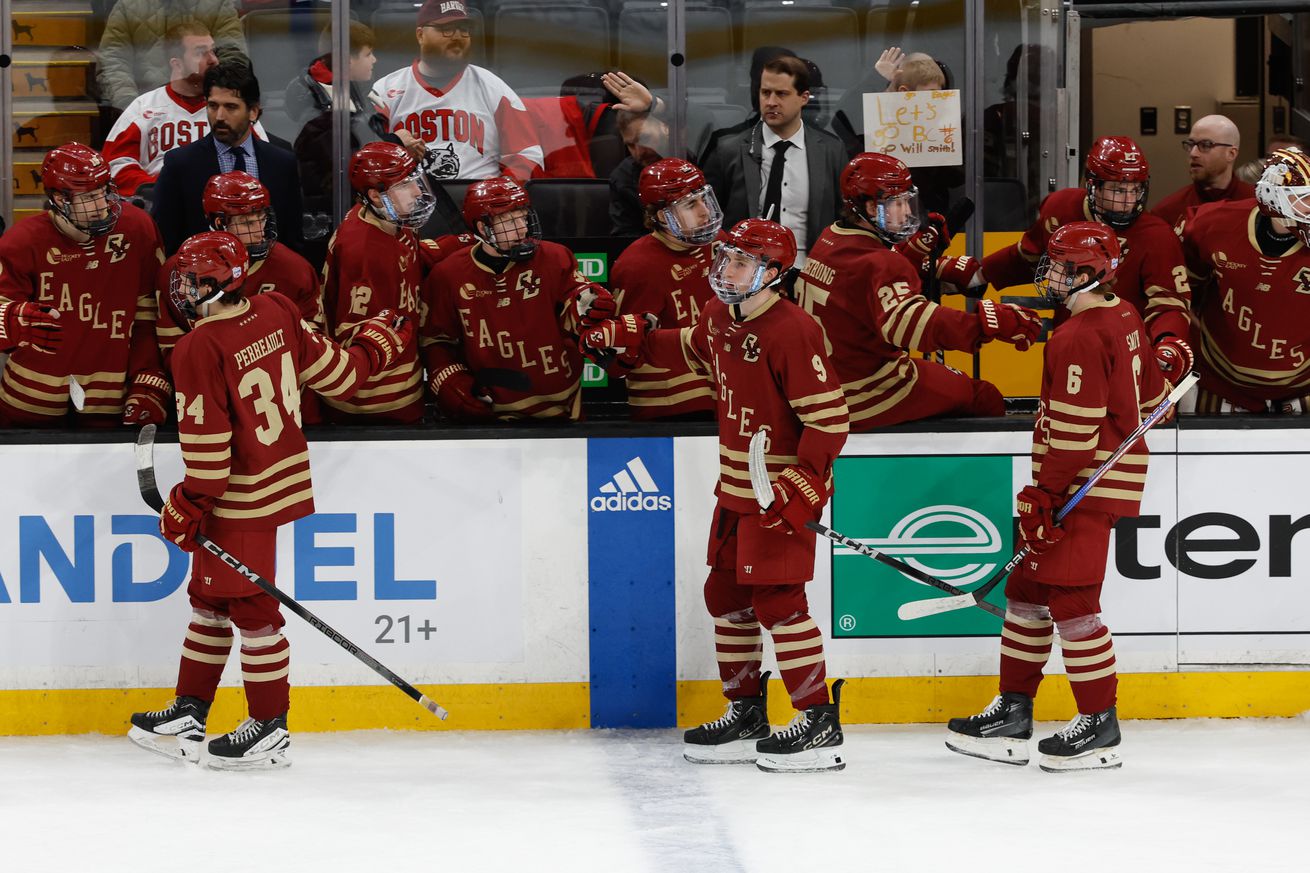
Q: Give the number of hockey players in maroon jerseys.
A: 11